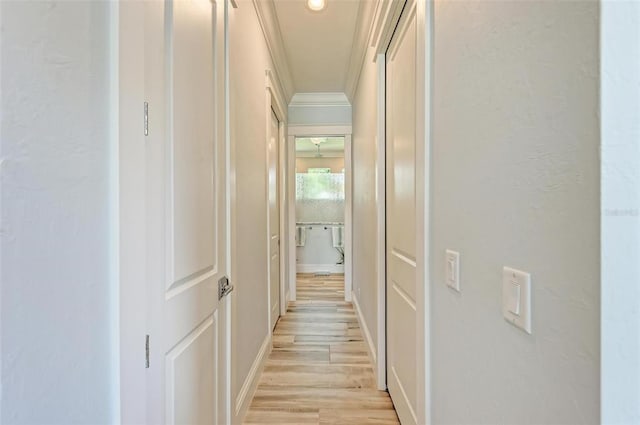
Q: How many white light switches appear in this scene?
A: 2